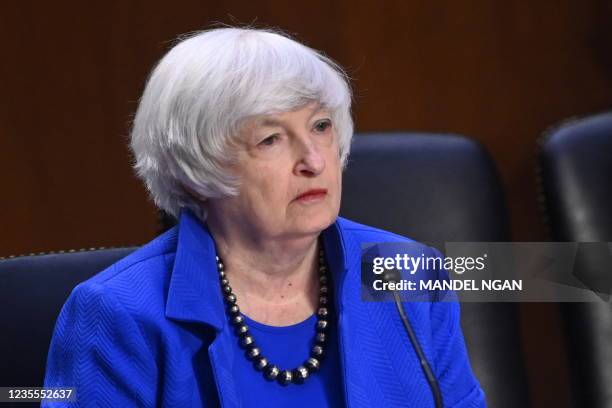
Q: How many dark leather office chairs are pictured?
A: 3